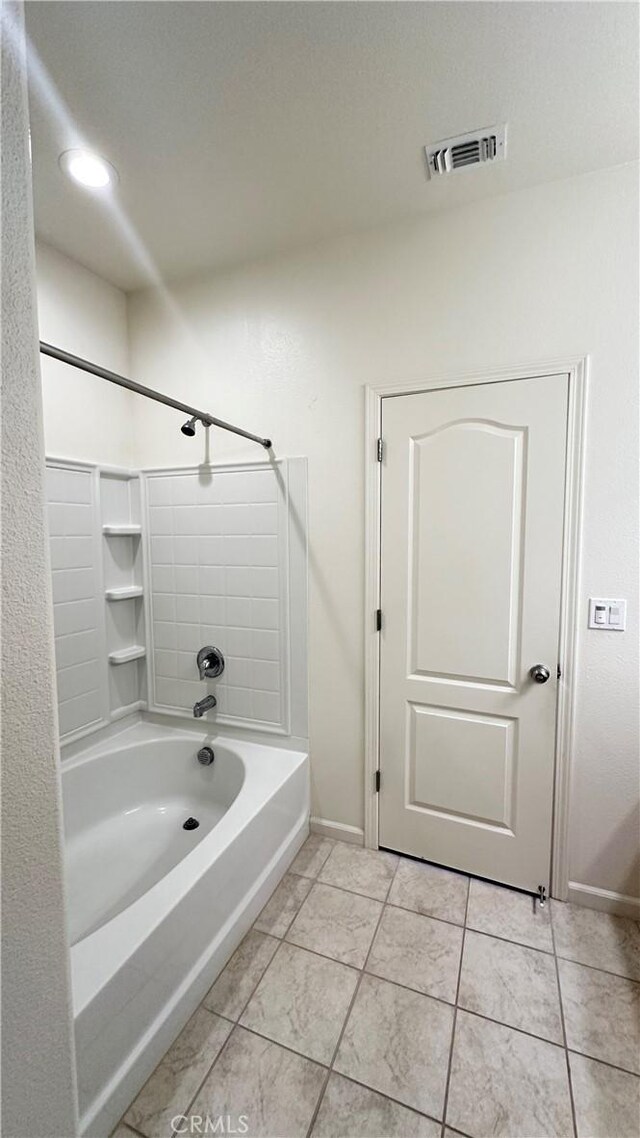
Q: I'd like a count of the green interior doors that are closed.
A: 0